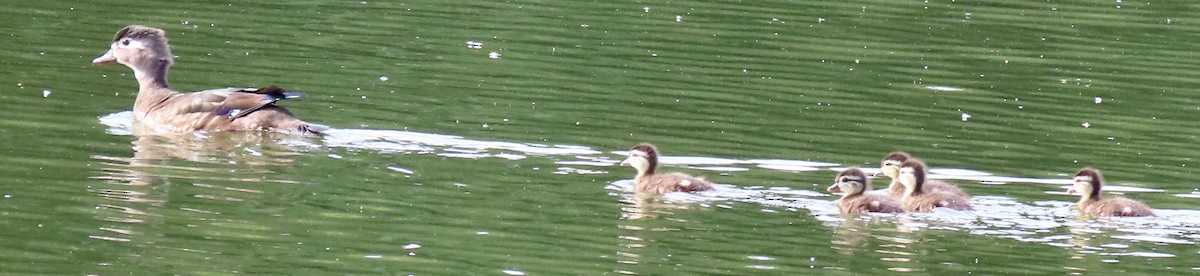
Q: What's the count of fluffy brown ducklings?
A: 5